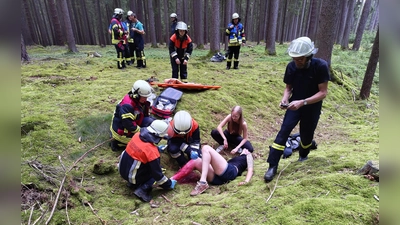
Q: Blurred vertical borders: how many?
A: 2